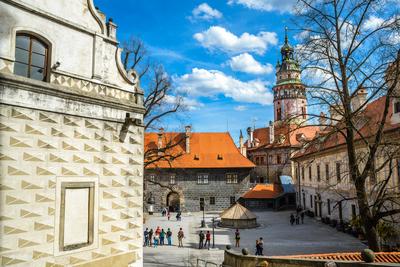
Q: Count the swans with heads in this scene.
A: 0